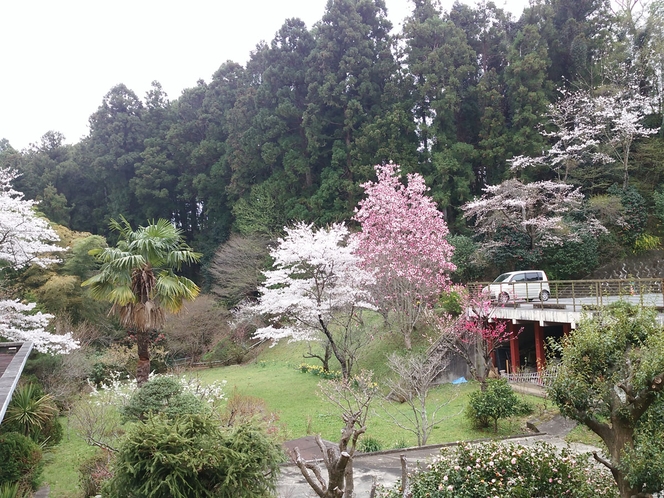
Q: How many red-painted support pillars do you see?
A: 4